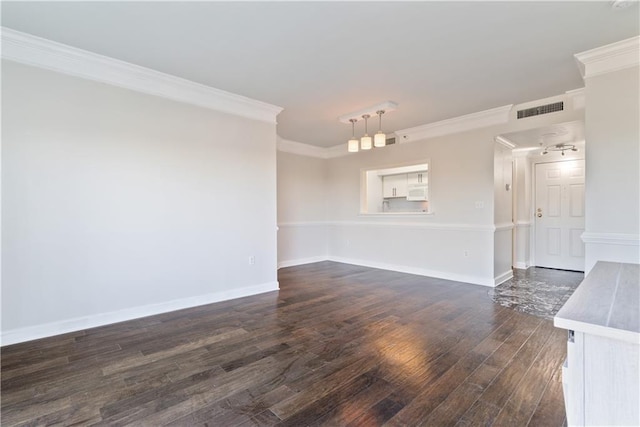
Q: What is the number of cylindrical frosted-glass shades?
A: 3